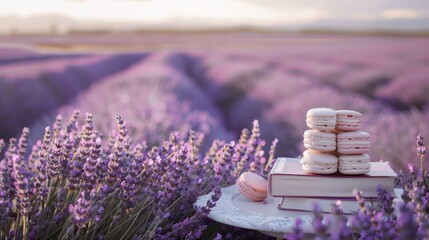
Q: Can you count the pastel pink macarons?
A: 1